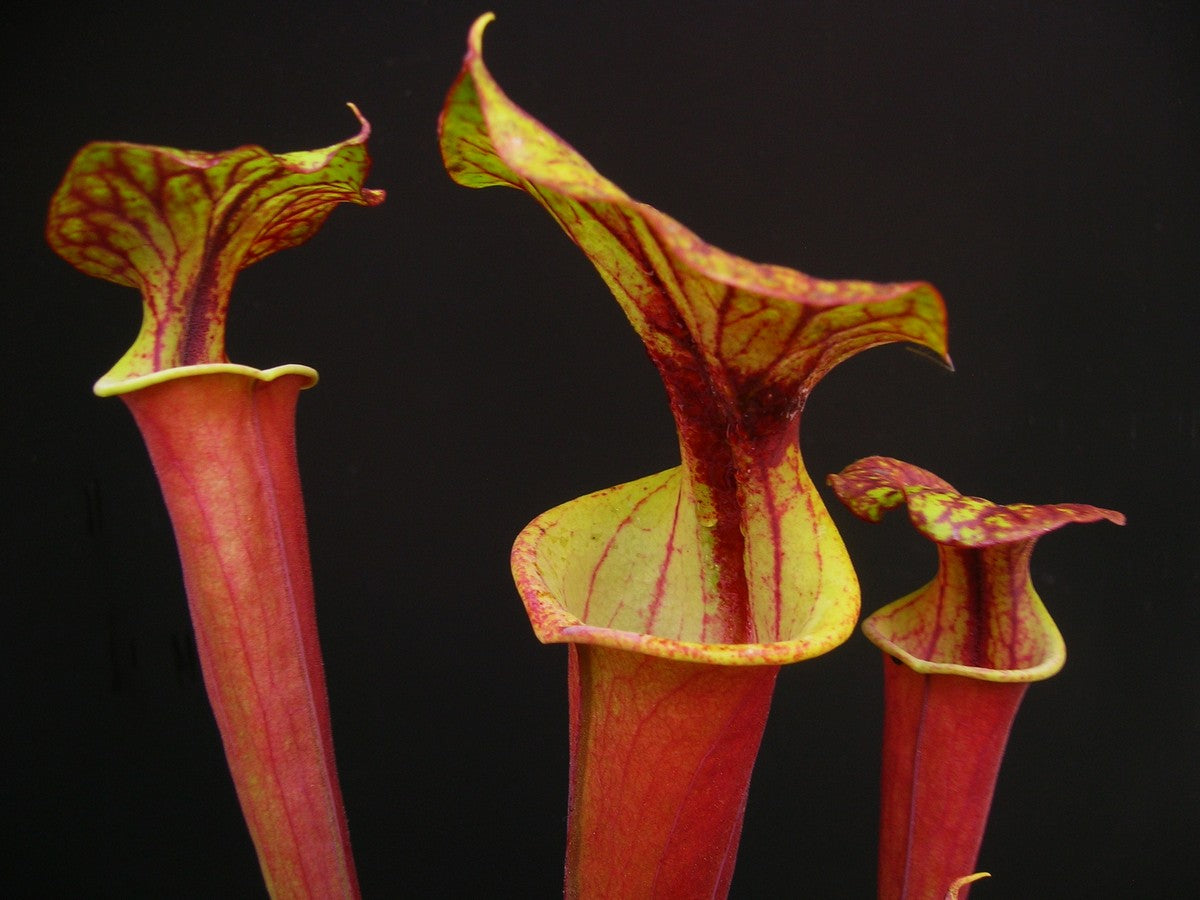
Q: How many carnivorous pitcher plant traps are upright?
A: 3